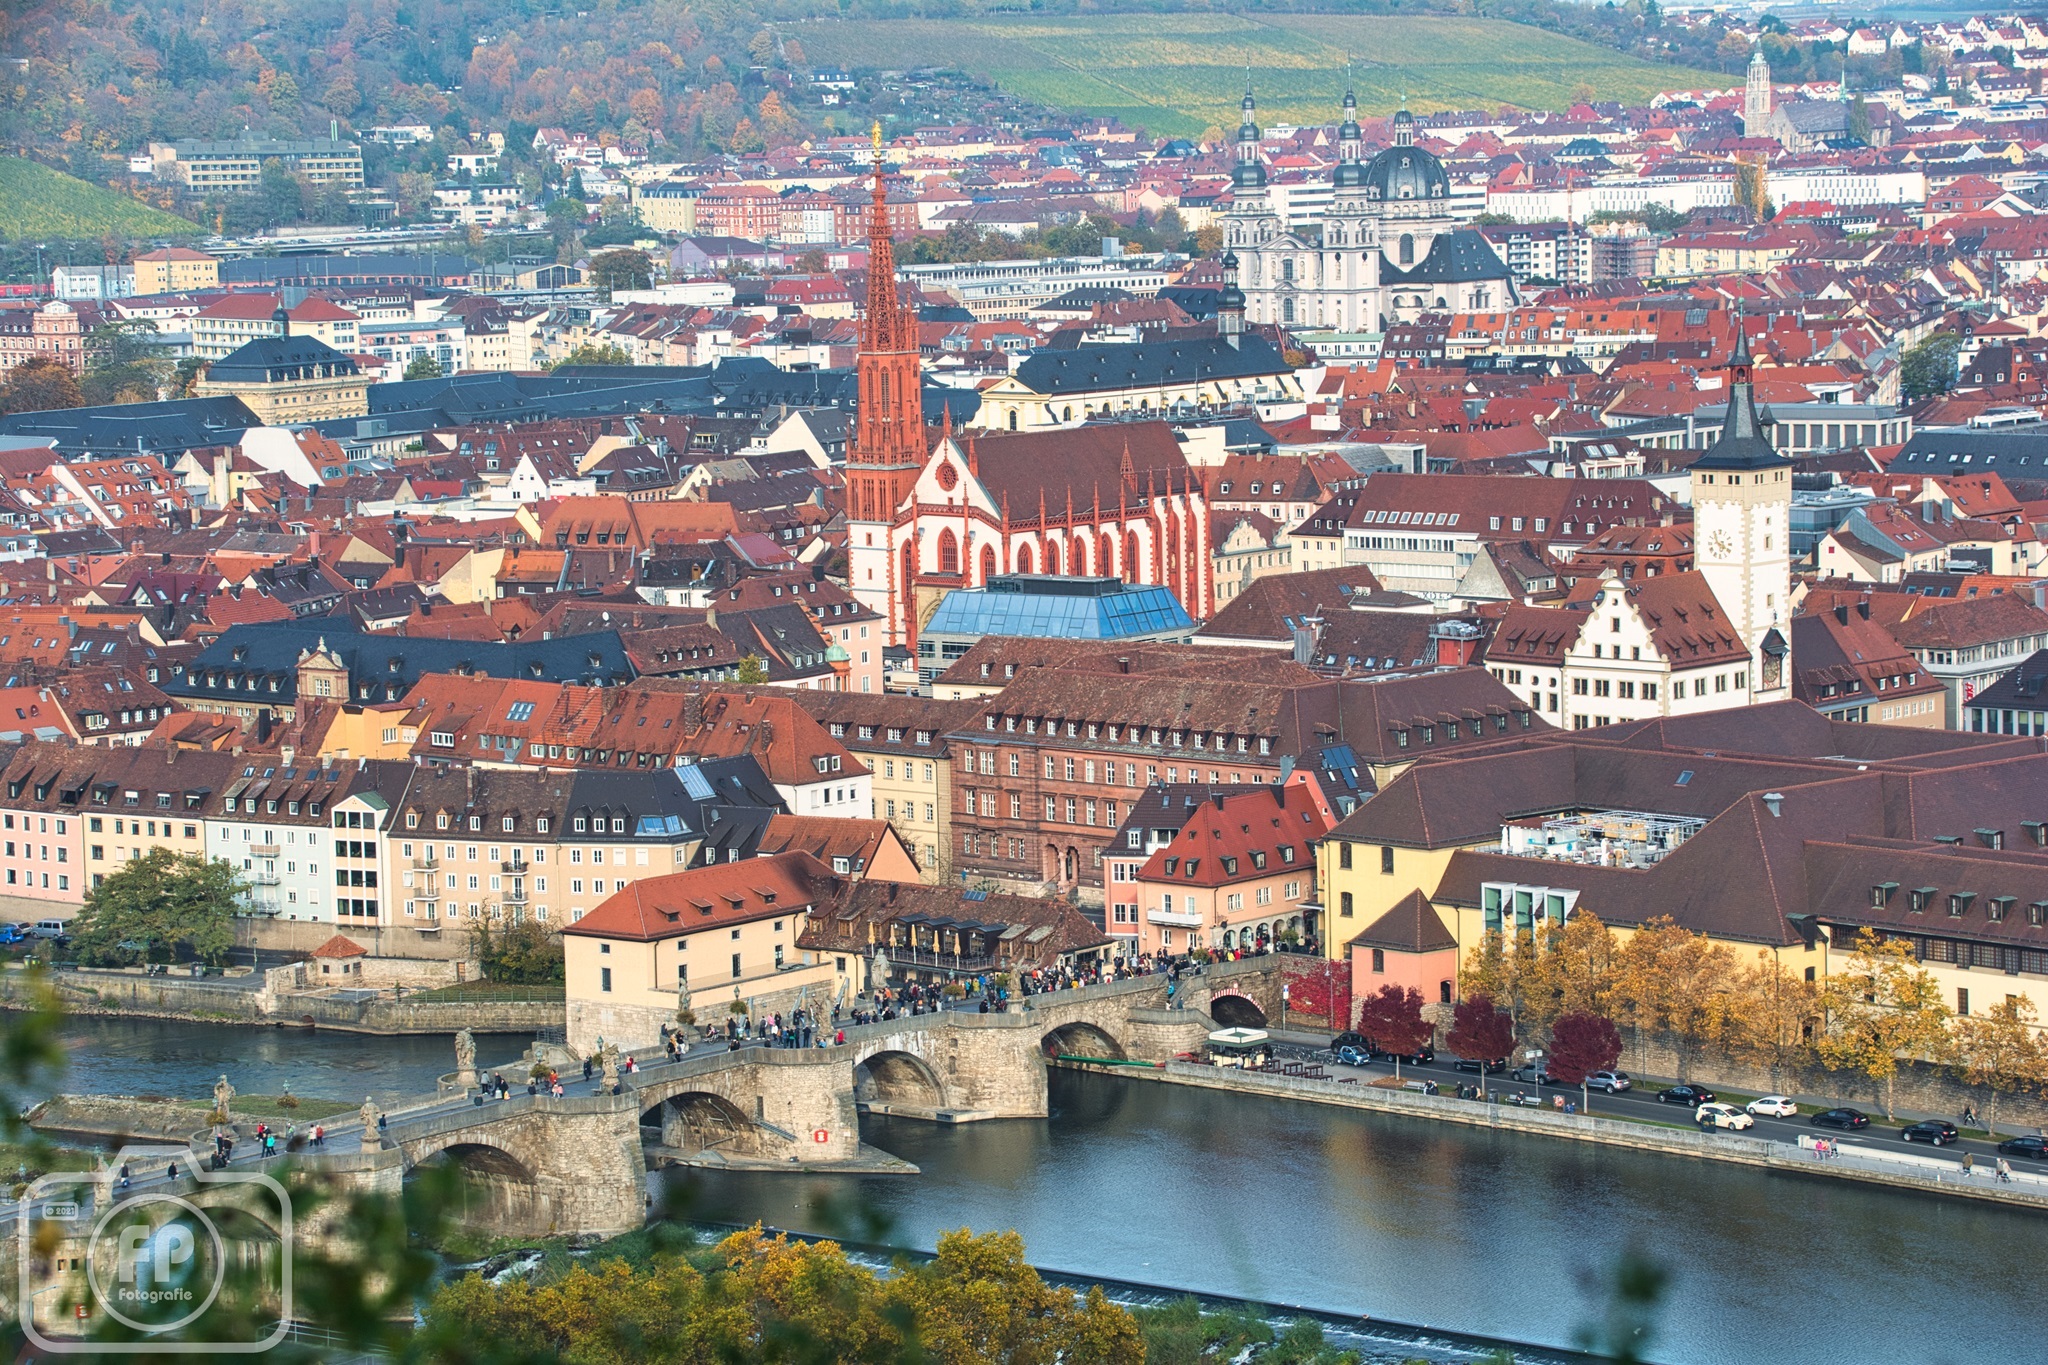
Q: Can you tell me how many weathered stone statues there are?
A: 9